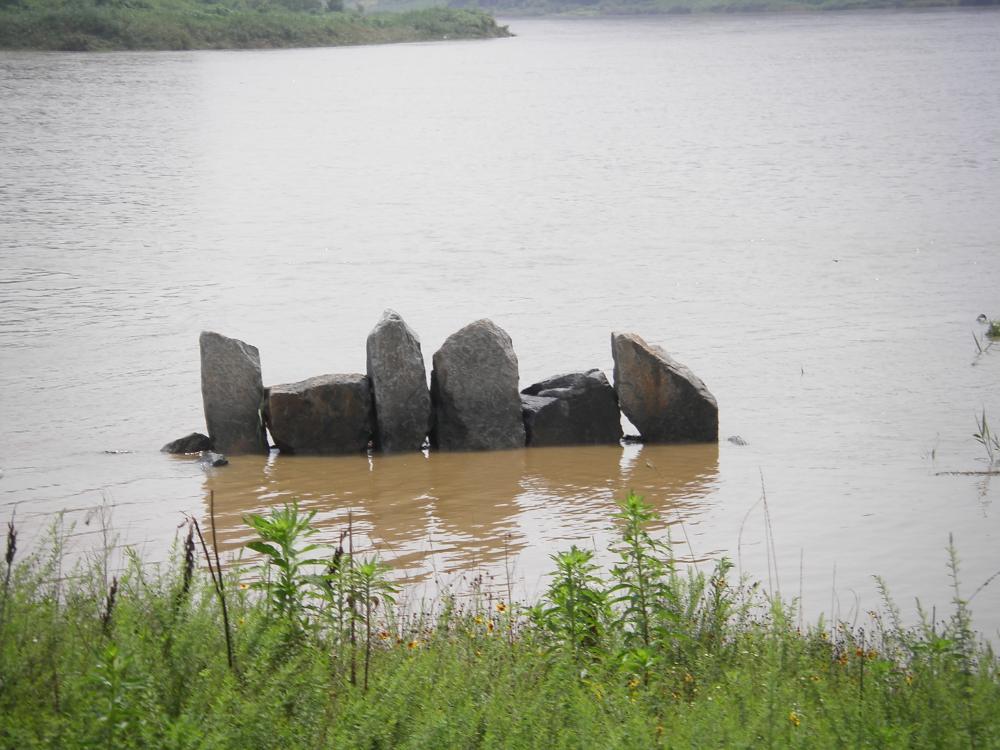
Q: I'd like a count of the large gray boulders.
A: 6